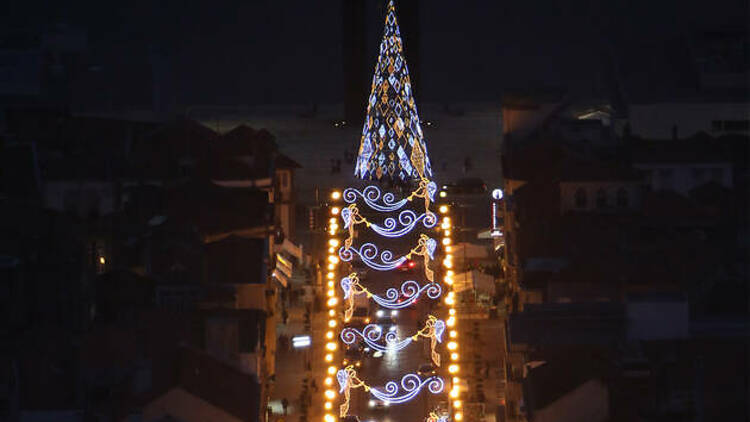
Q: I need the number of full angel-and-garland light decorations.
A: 6